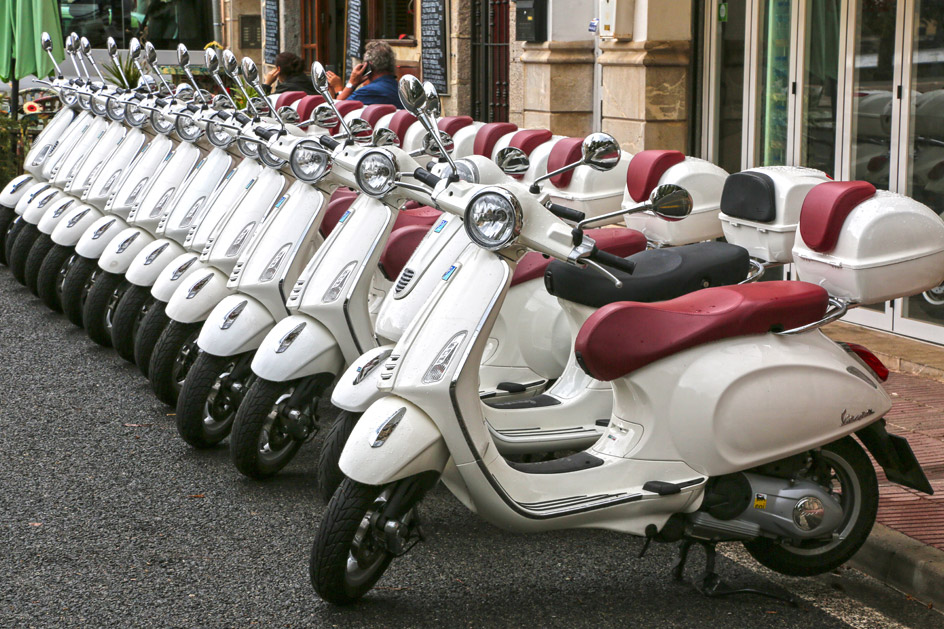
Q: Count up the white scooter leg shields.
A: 14